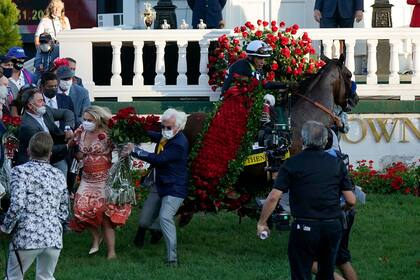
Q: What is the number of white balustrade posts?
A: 10